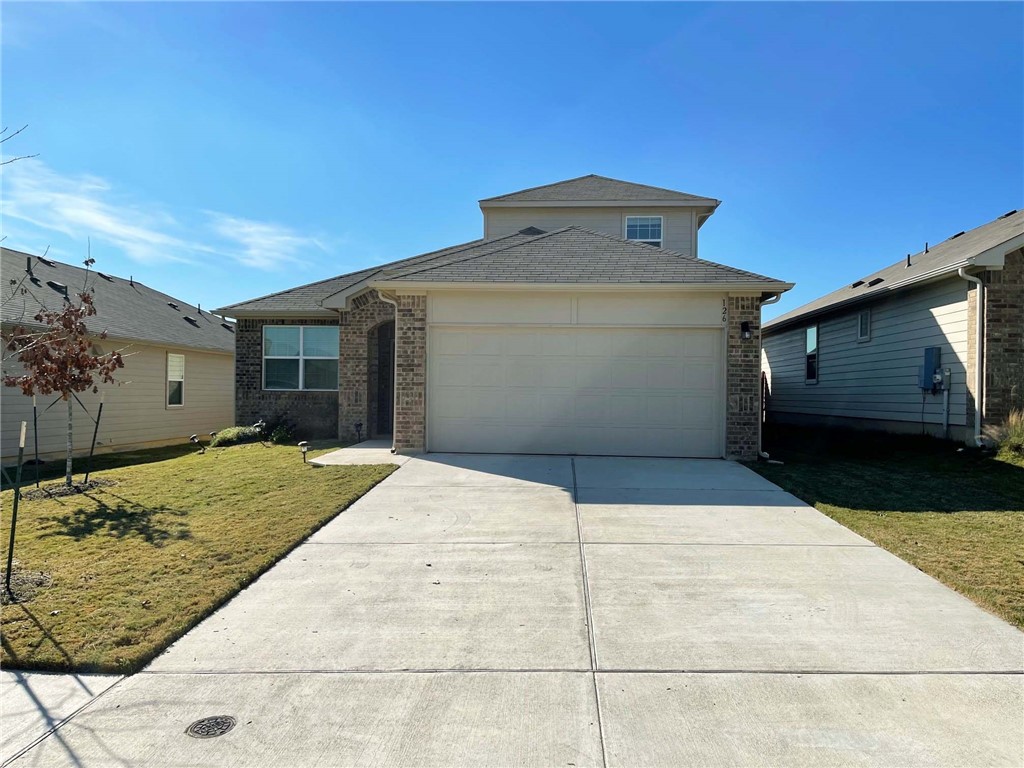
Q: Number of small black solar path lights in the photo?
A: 5